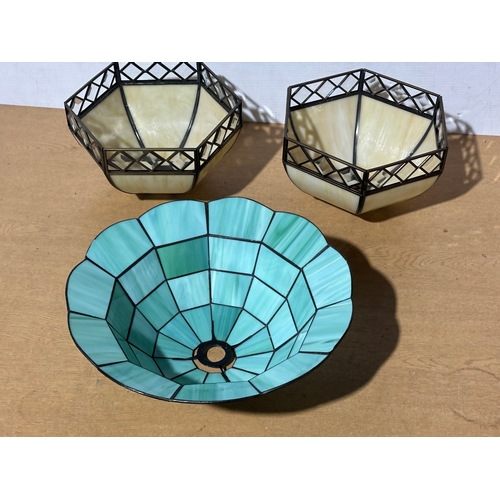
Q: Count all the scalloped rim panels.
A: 11